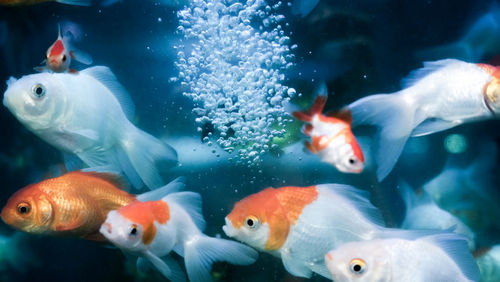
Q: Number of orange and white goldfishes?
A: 5